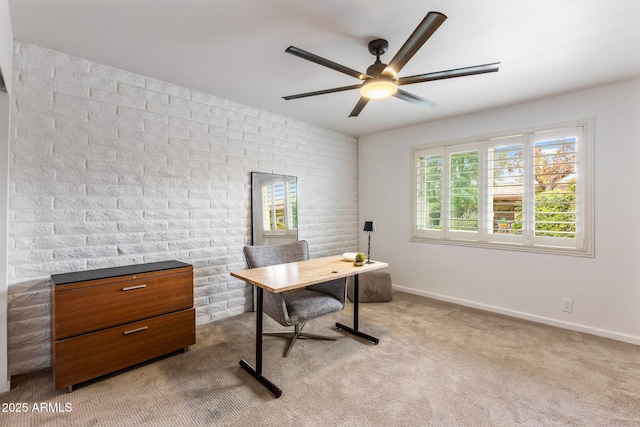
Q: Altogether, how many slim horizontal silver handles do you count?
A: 2